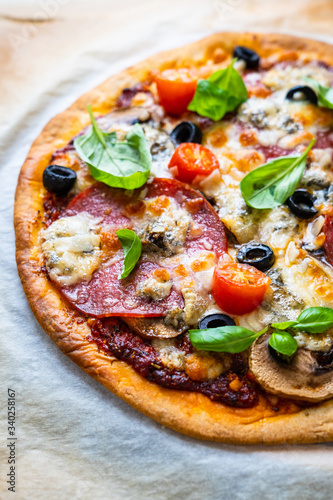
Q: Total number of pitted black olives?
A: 7